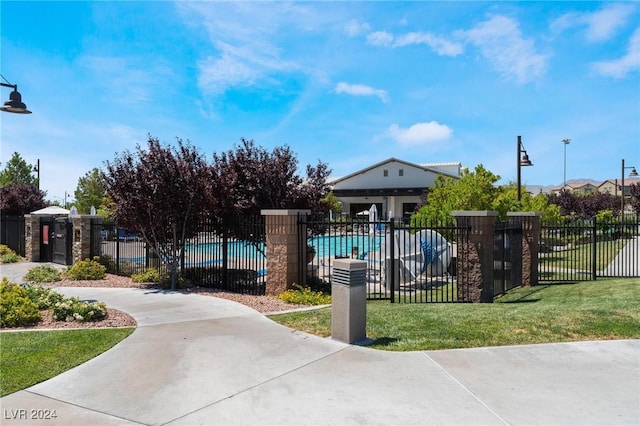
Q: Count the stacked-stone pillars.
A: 5